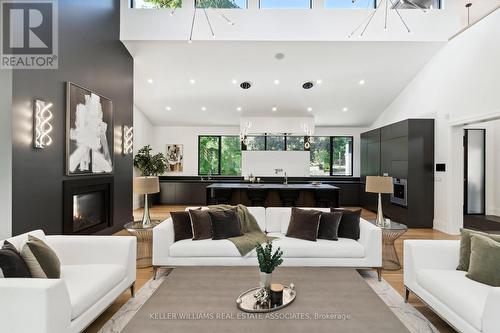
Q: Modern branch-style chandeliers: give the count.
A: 2